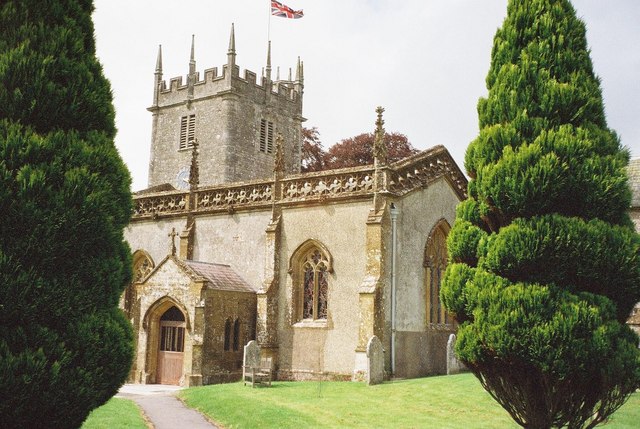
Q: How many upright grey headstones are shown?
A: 3